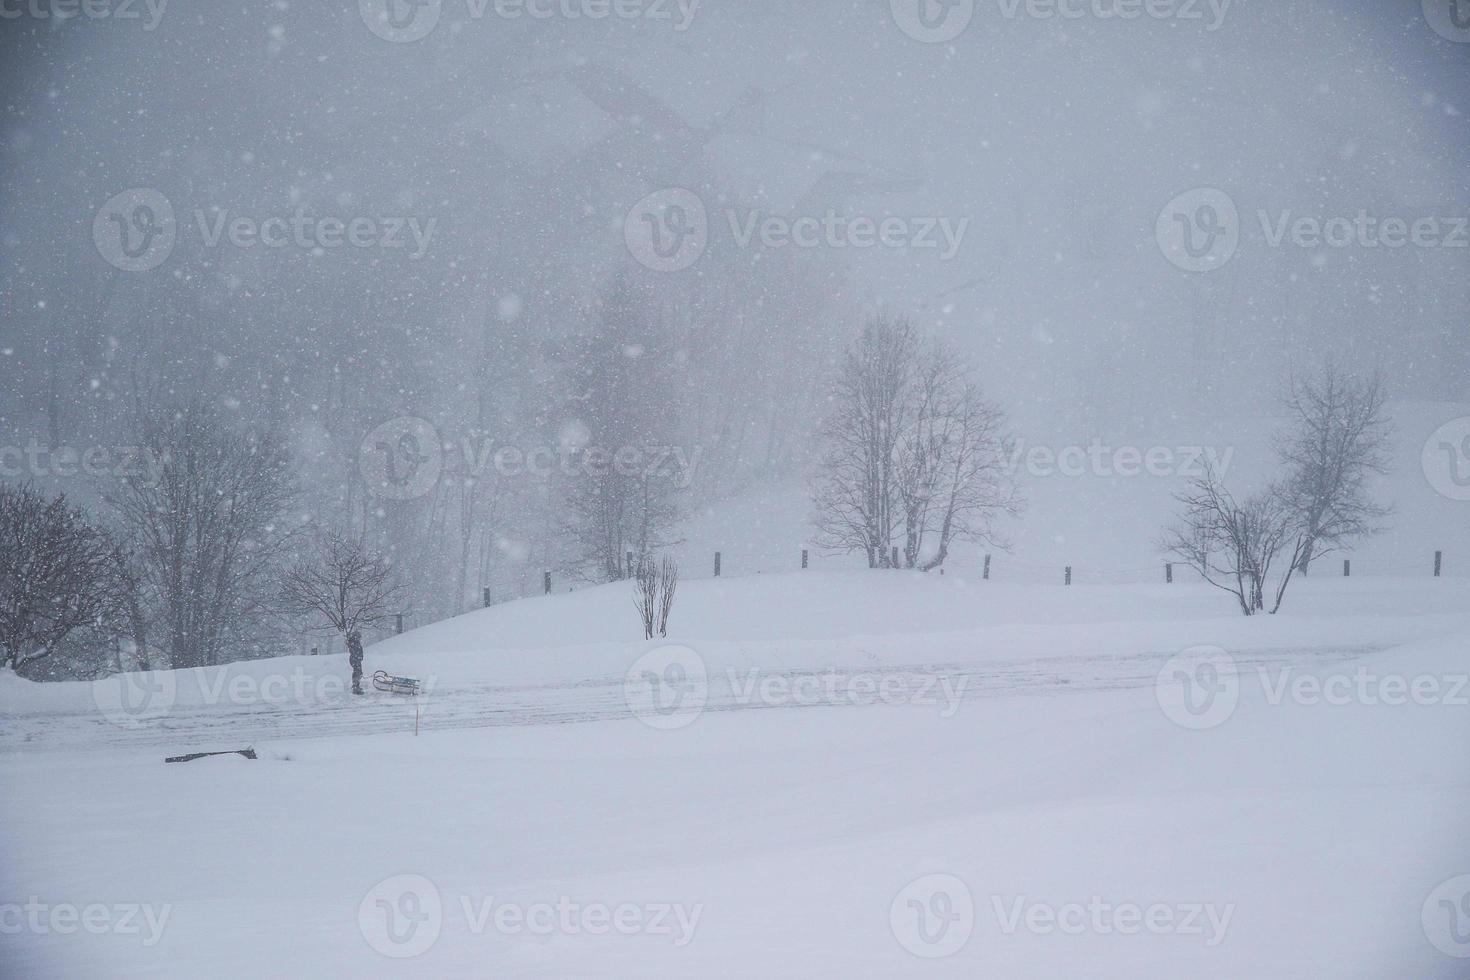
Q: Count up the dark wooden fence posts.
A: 13